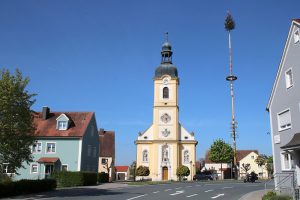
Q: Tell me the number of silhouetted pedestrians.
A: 0